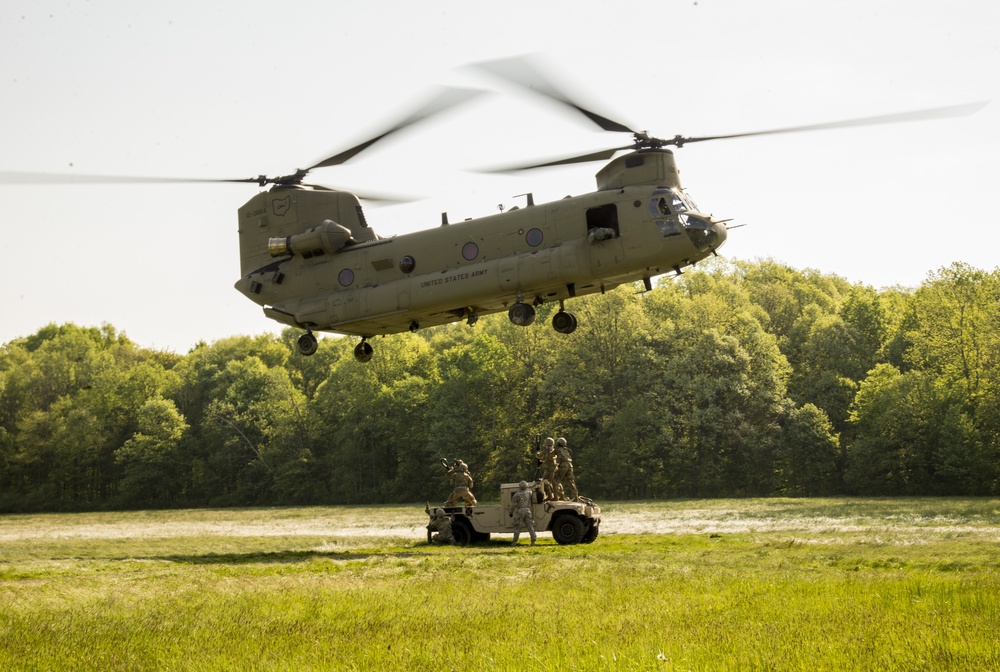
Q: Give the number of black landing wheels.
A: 4